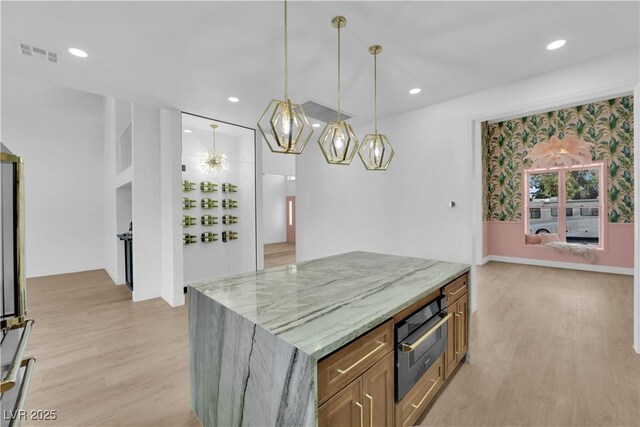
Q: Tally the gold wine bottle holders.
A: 12